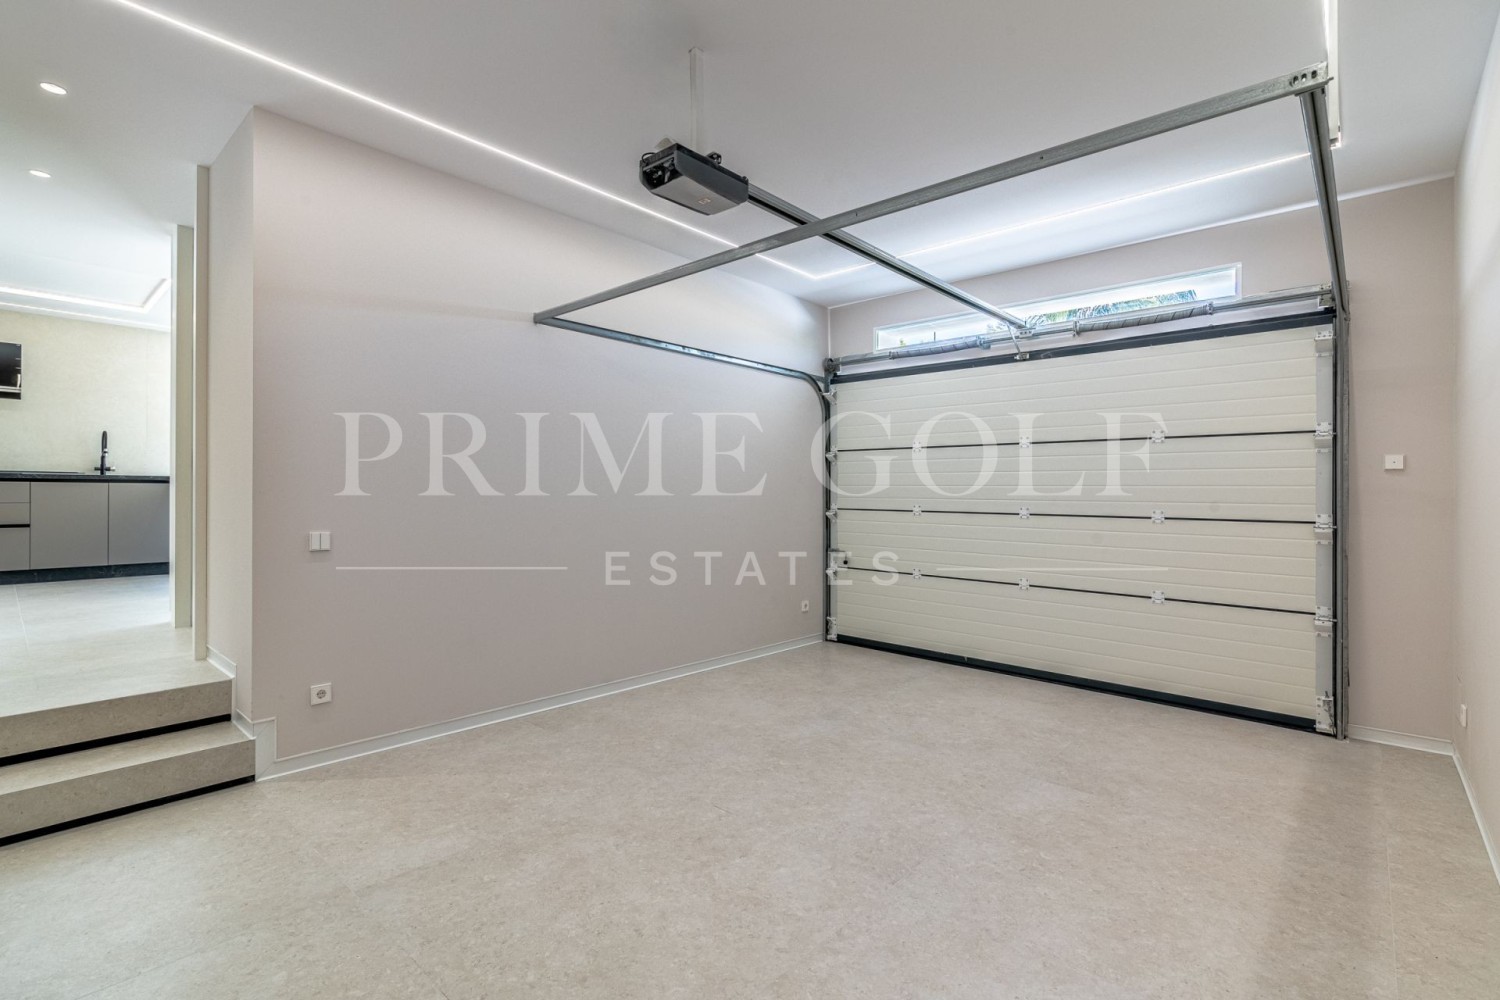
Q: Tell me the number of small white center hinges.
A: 9